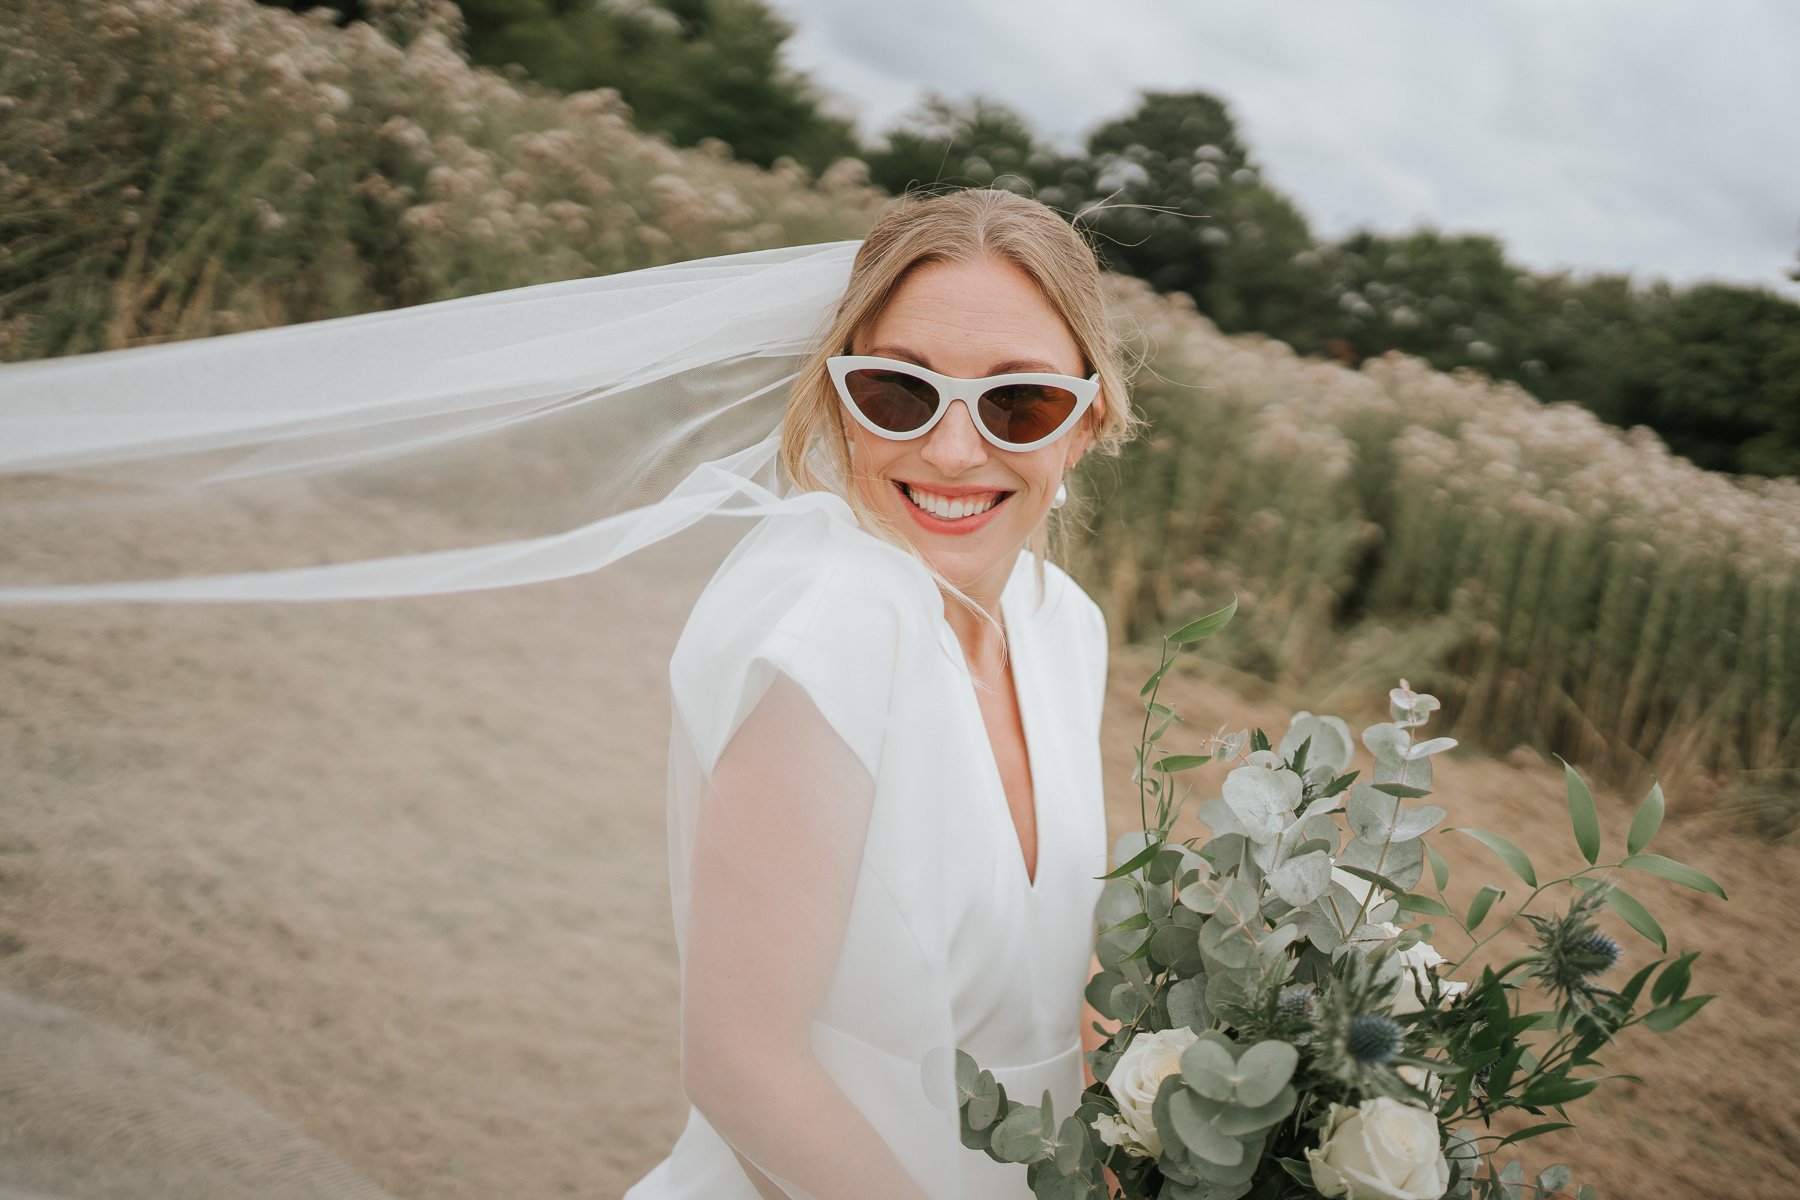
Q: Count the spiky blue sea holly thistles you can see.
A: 3